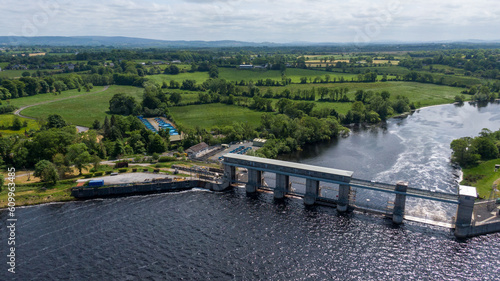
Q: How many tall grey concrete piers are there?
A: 7